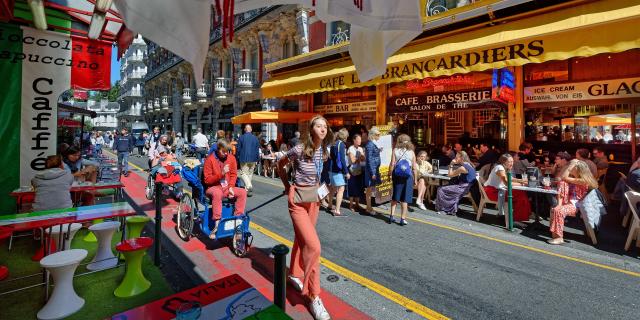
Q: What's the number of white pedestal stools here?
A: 3